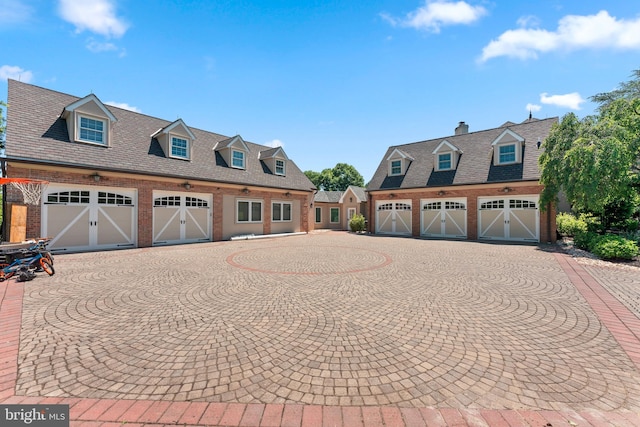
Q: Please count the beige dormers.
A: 7